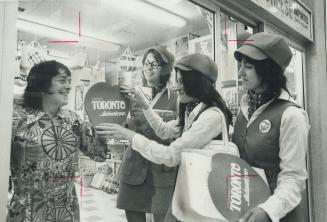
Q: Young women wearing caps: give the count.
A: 3